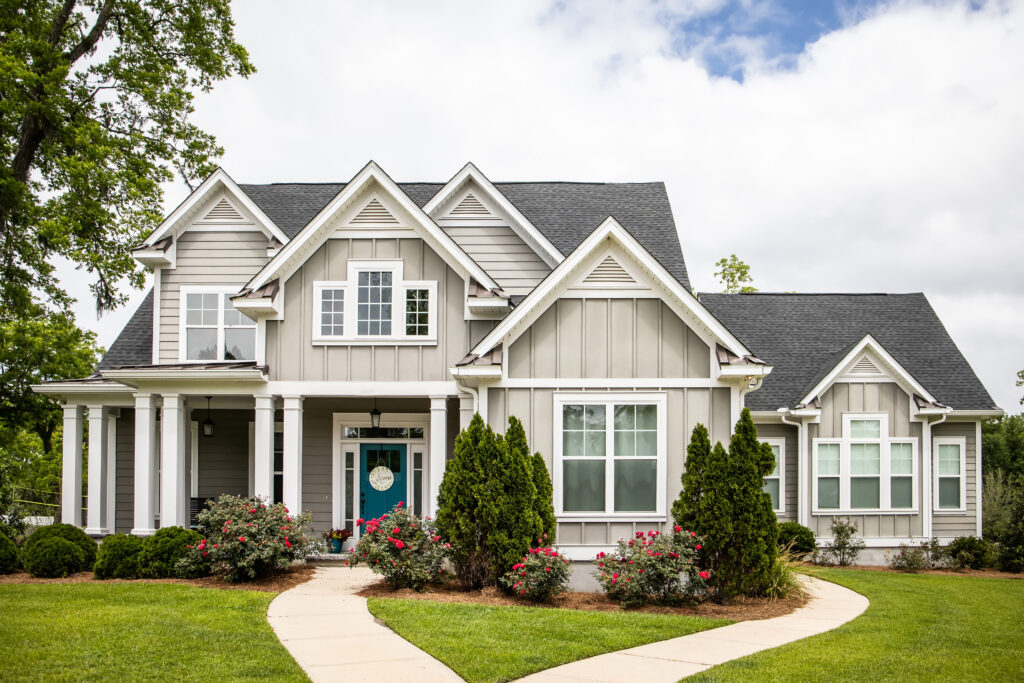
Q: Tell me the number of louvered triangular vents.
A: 5